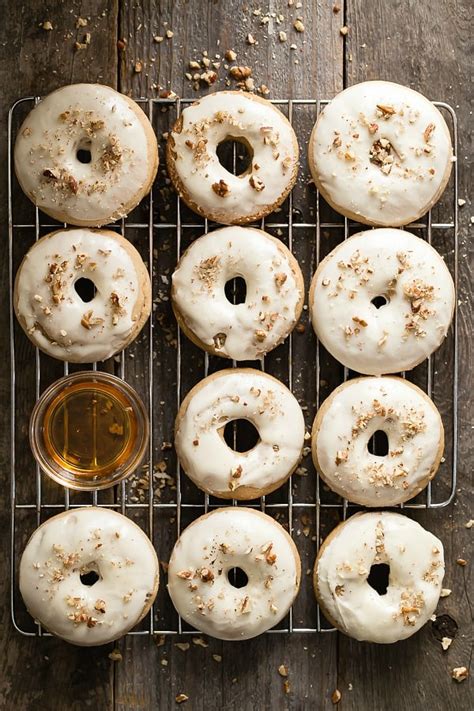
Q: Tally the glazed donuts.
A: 11